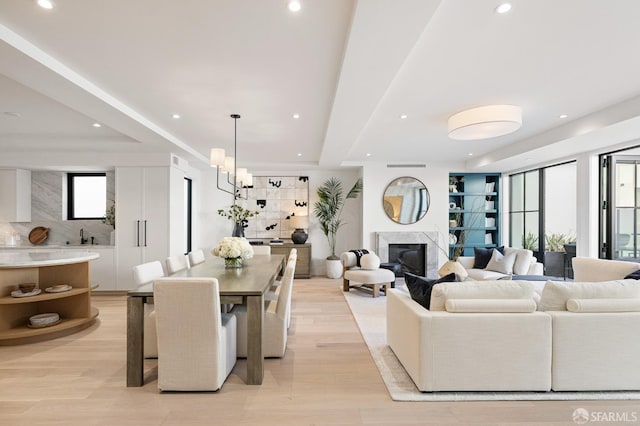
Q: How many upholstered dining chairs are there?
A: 8